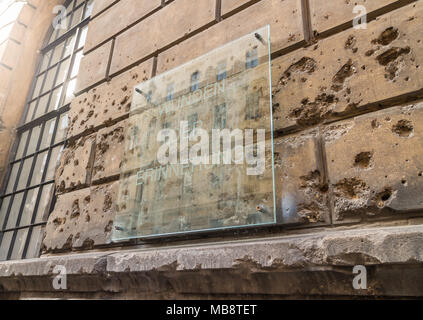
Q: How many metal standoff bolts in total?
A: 4